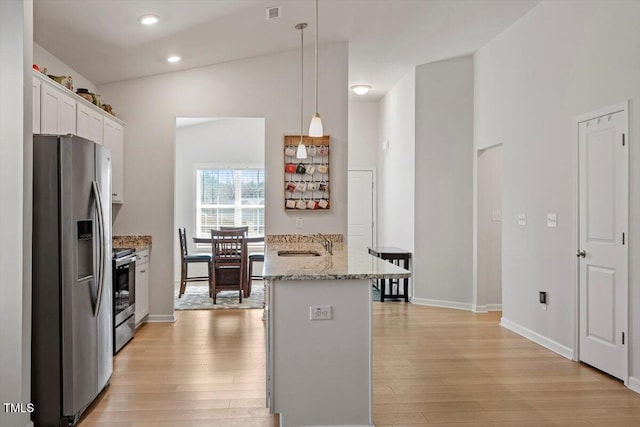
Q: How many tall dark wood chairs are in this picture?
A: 4